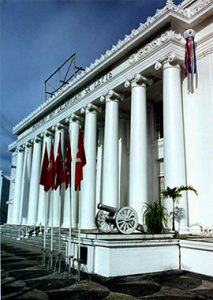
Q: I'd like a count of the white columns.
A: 10